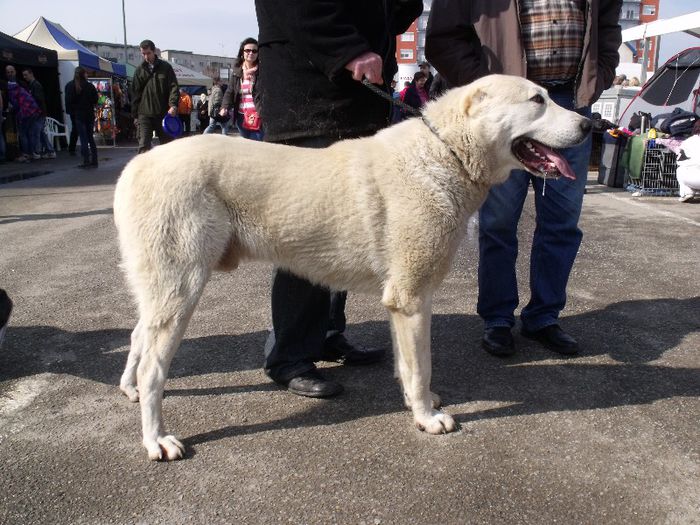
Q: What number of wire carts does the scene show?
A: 1